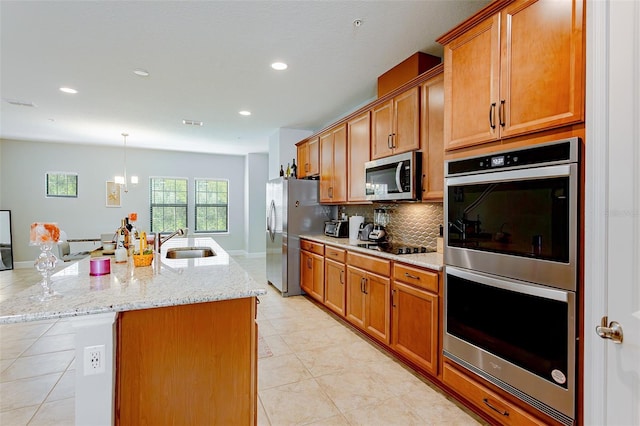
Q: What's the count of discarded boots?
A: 0